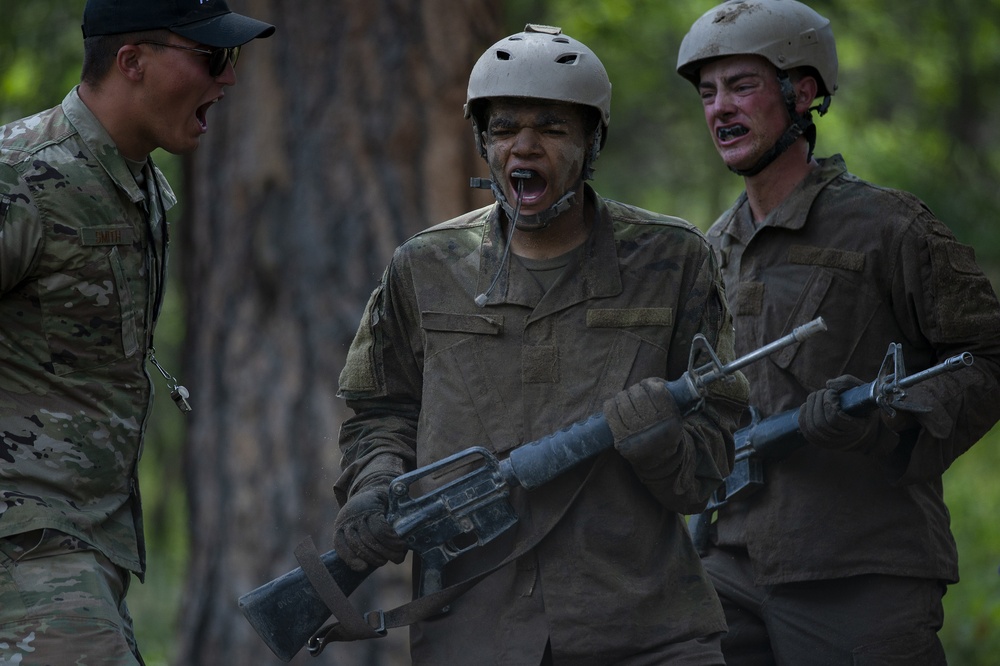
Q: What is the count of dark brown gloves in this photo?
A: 3